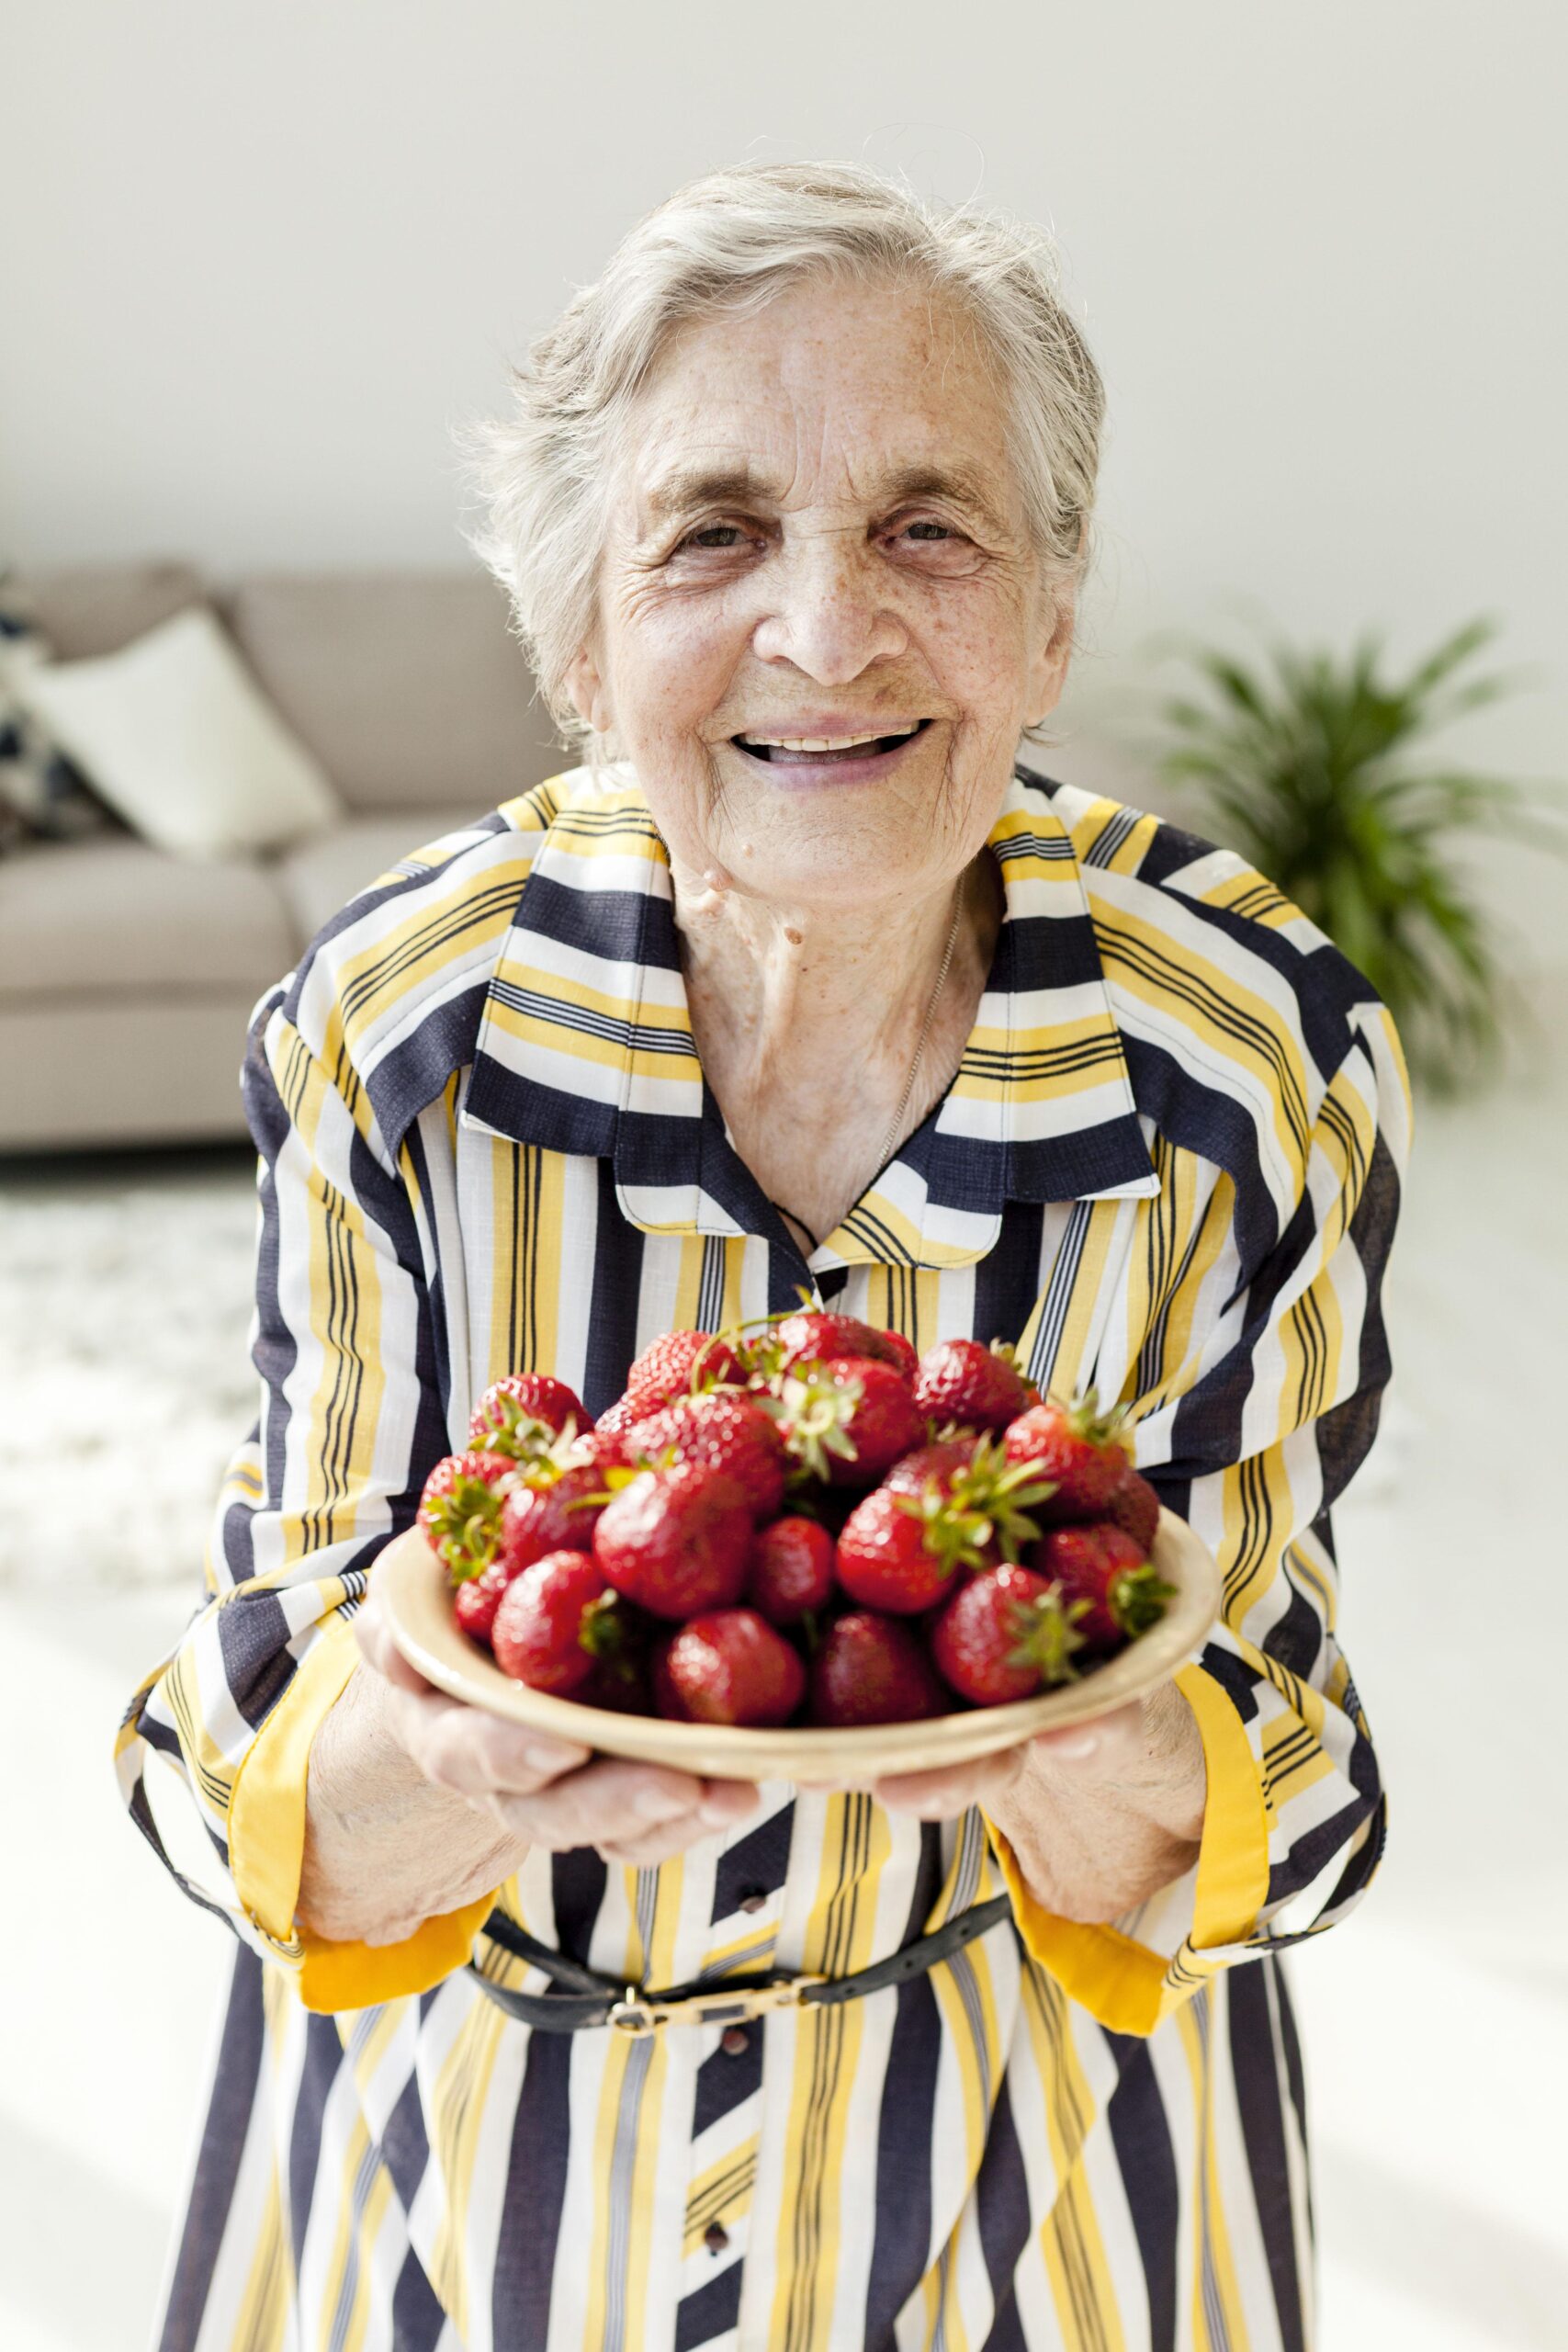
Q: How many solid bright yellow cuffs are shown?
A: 2